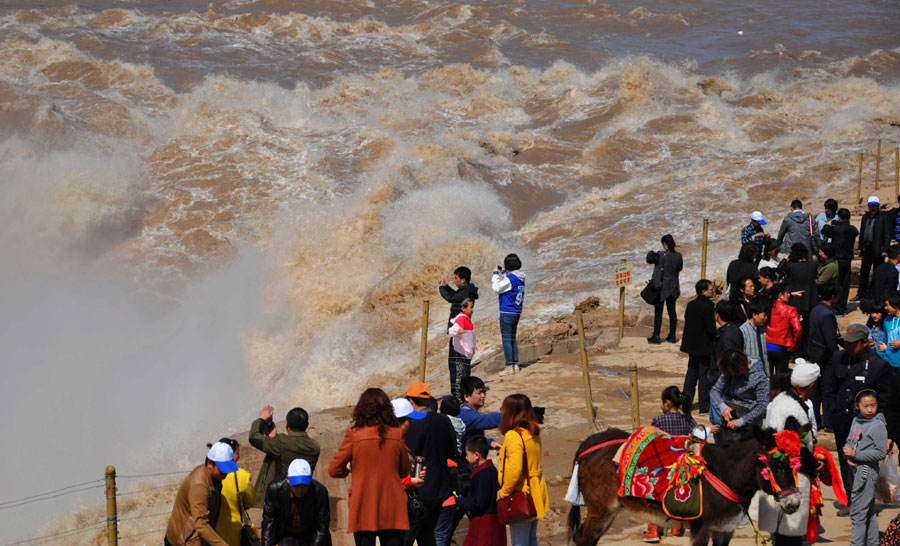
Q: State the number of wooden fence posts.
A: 9